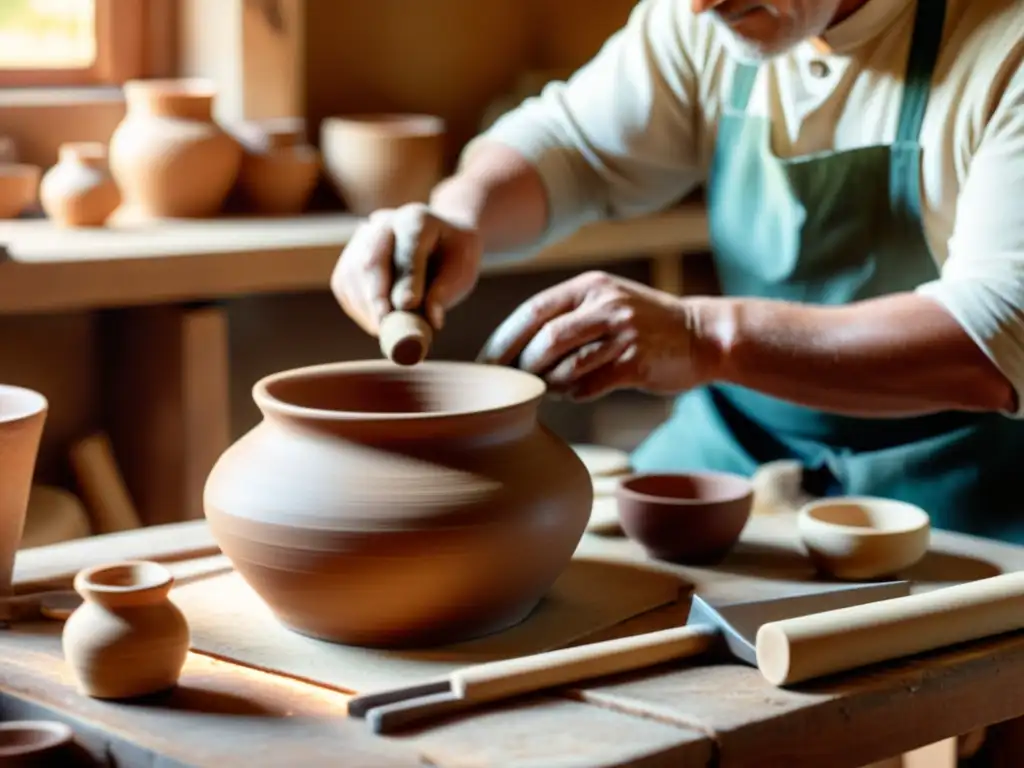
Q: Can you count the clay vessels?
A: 11